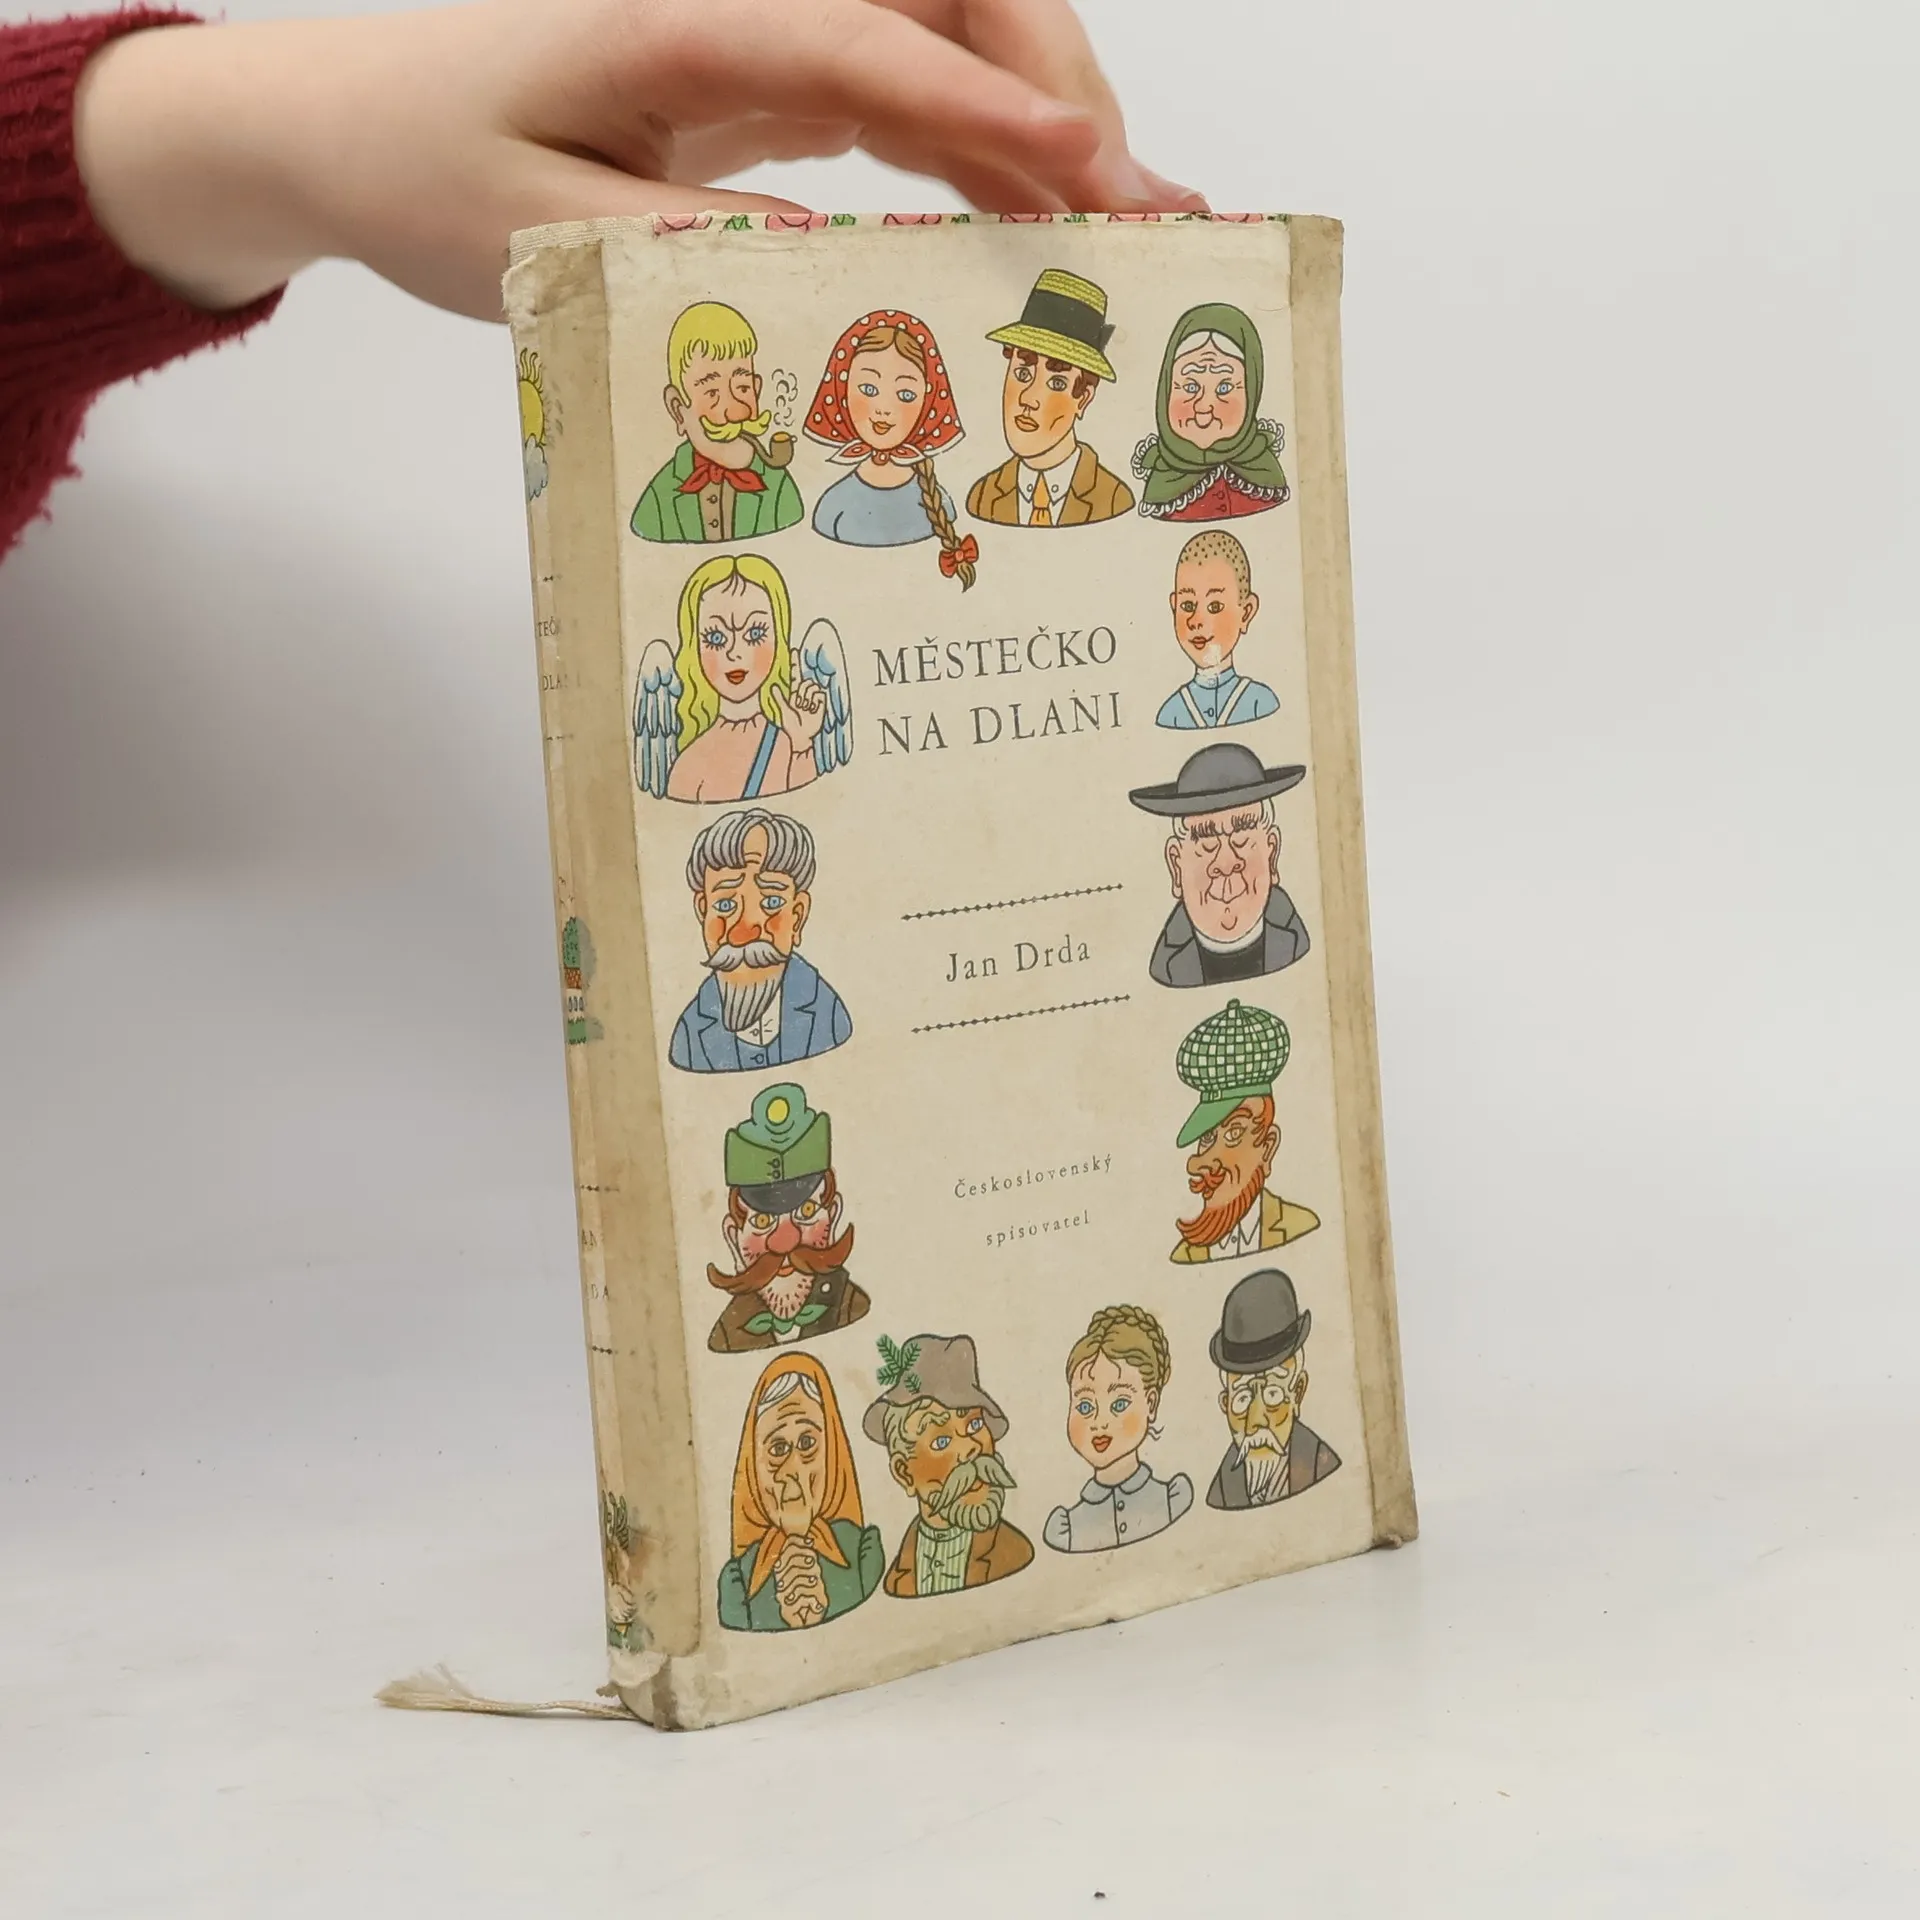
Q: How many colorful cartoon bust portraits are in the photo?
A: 14